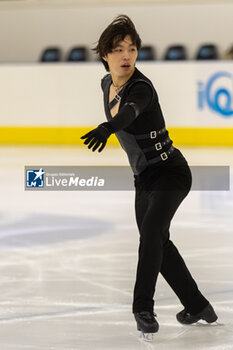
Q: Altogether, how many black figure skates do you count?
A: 2